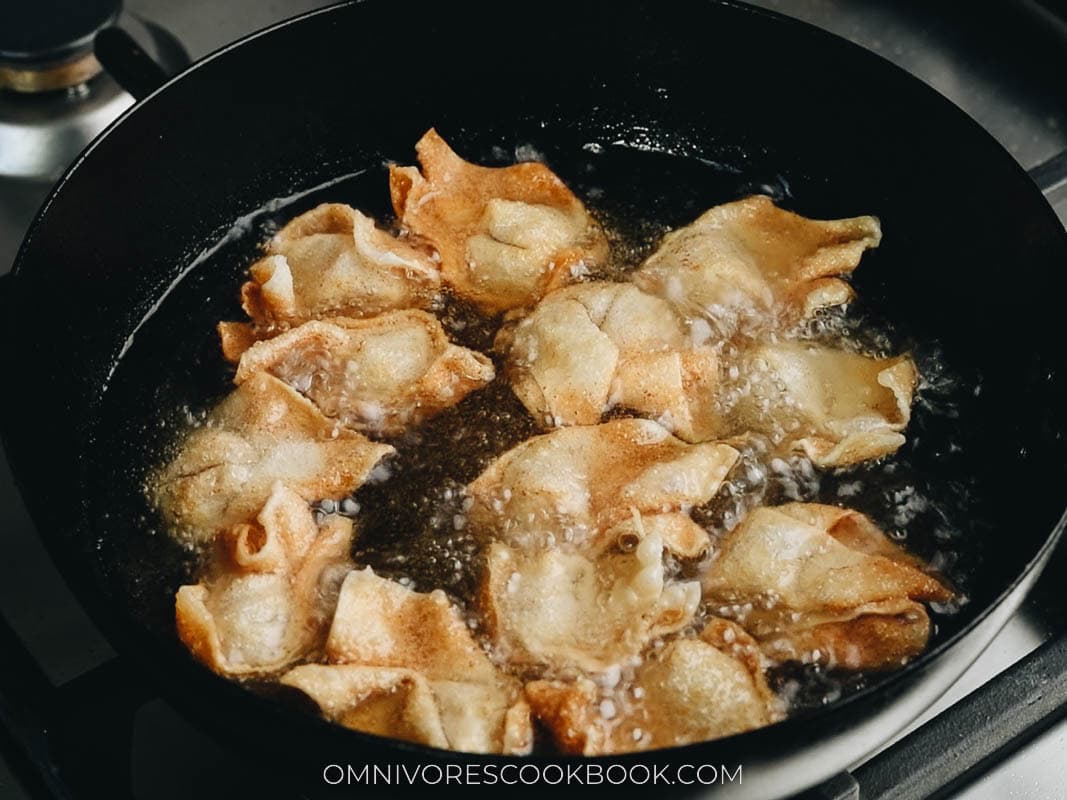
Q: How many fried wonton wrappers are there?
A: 13